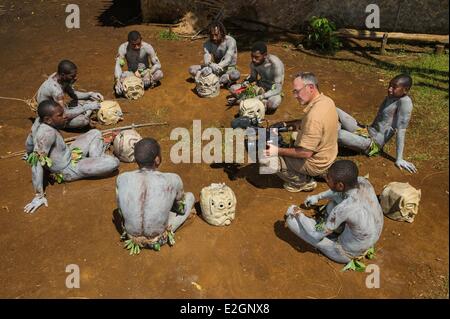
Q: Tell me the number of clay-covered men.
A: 8